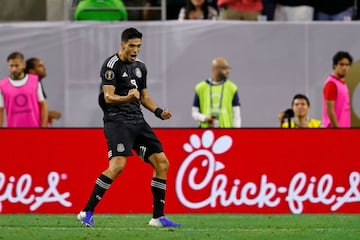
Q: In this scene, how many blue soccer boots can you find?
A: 2